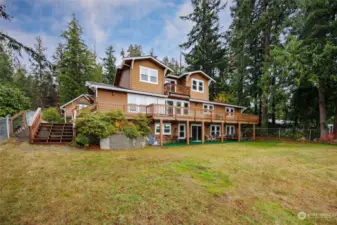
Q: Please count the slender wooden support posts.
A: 6